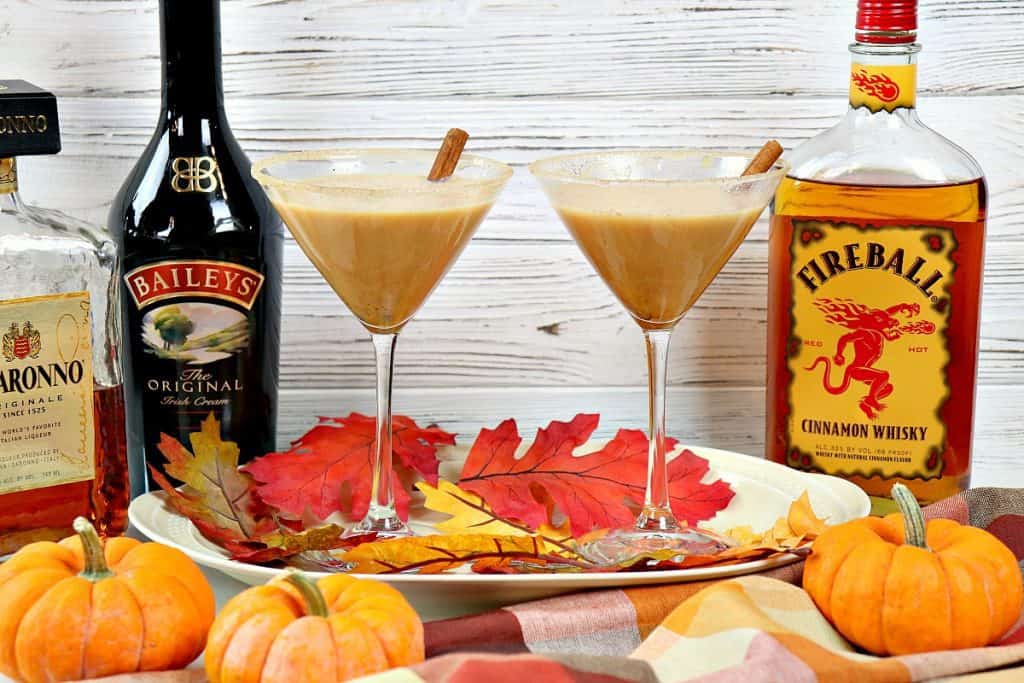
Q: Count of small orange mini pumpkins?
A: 3